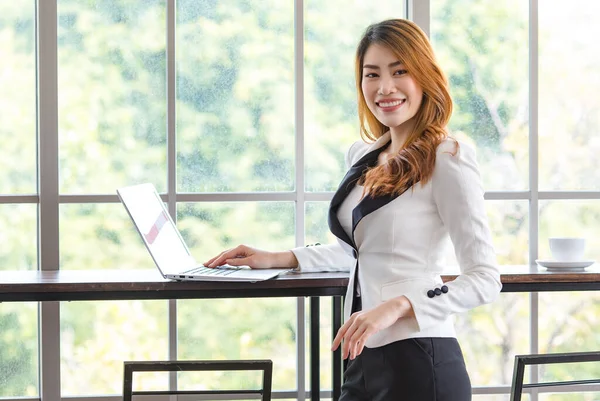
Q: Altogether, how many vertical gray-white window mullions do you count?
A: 5